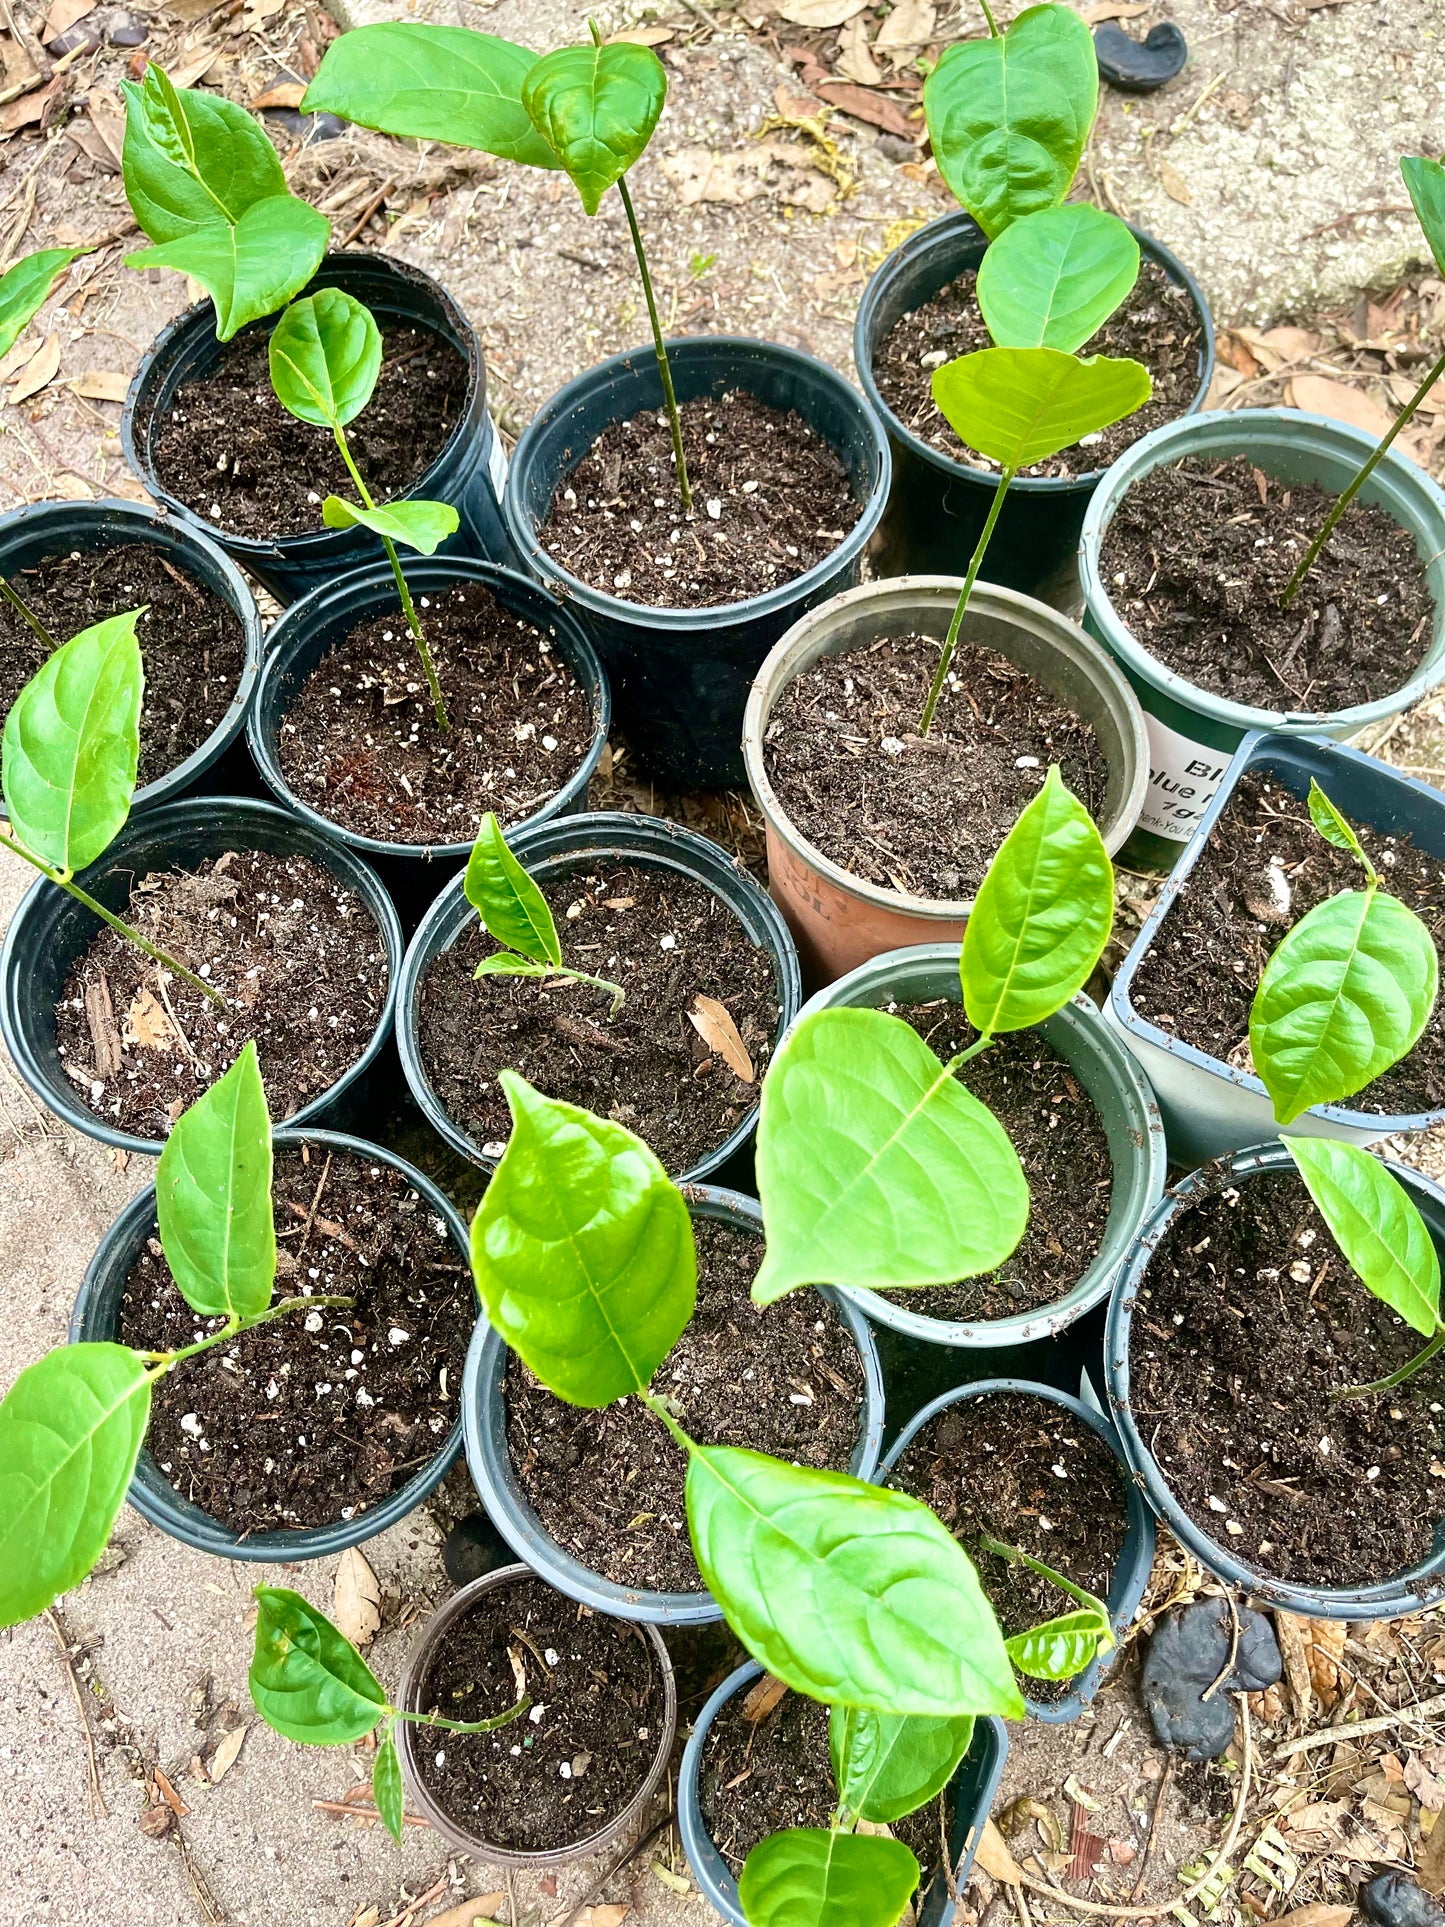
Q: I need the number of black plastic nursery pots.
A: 12